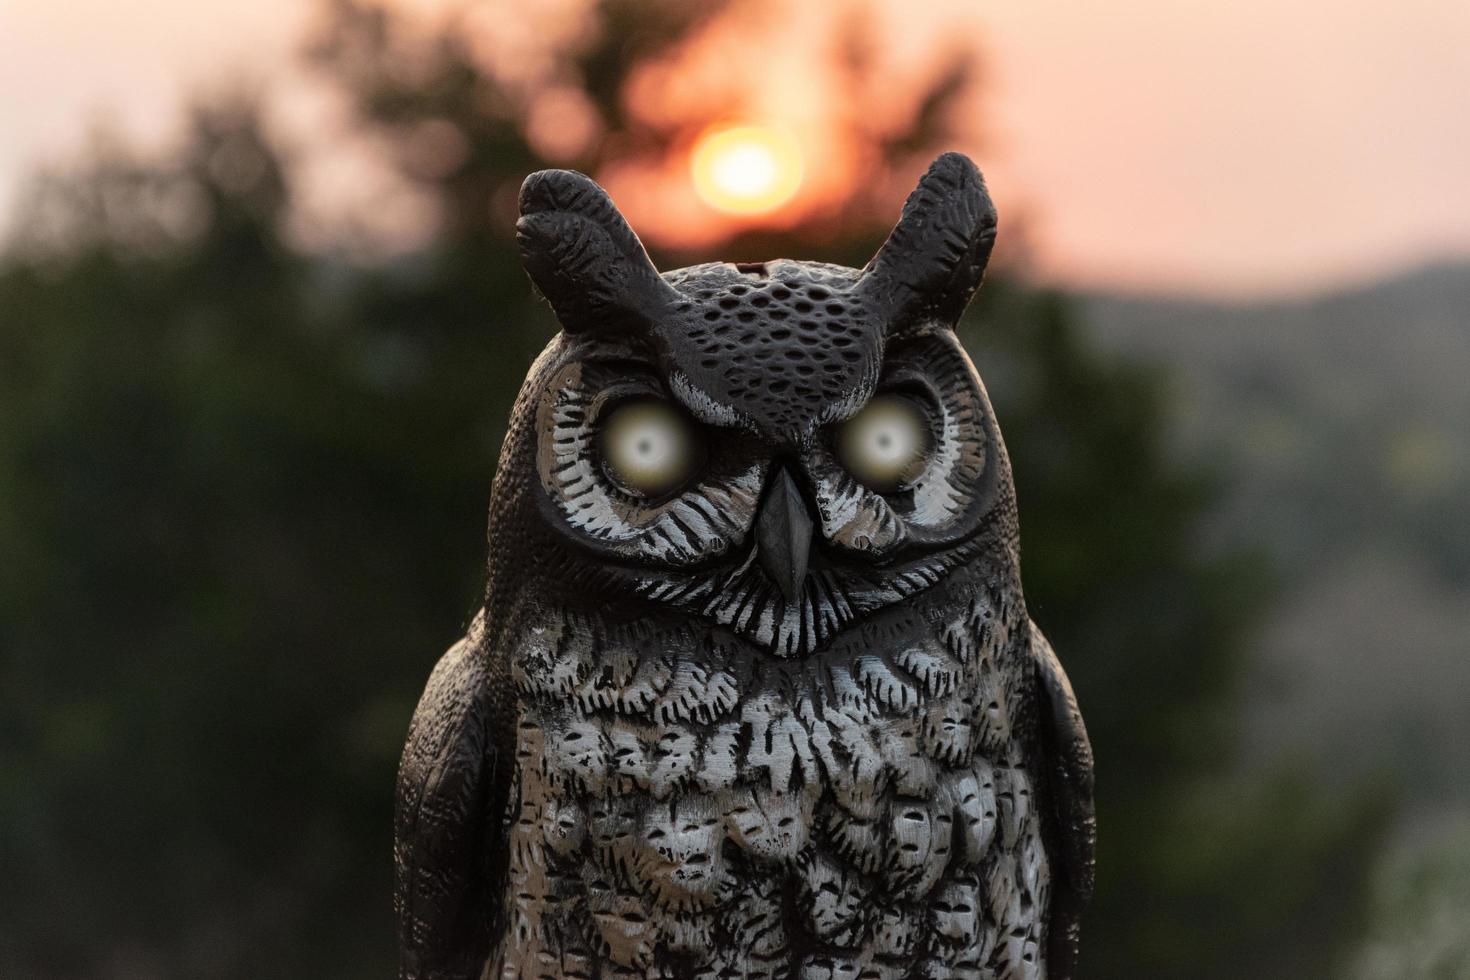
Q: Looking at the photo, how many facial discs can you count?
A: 2